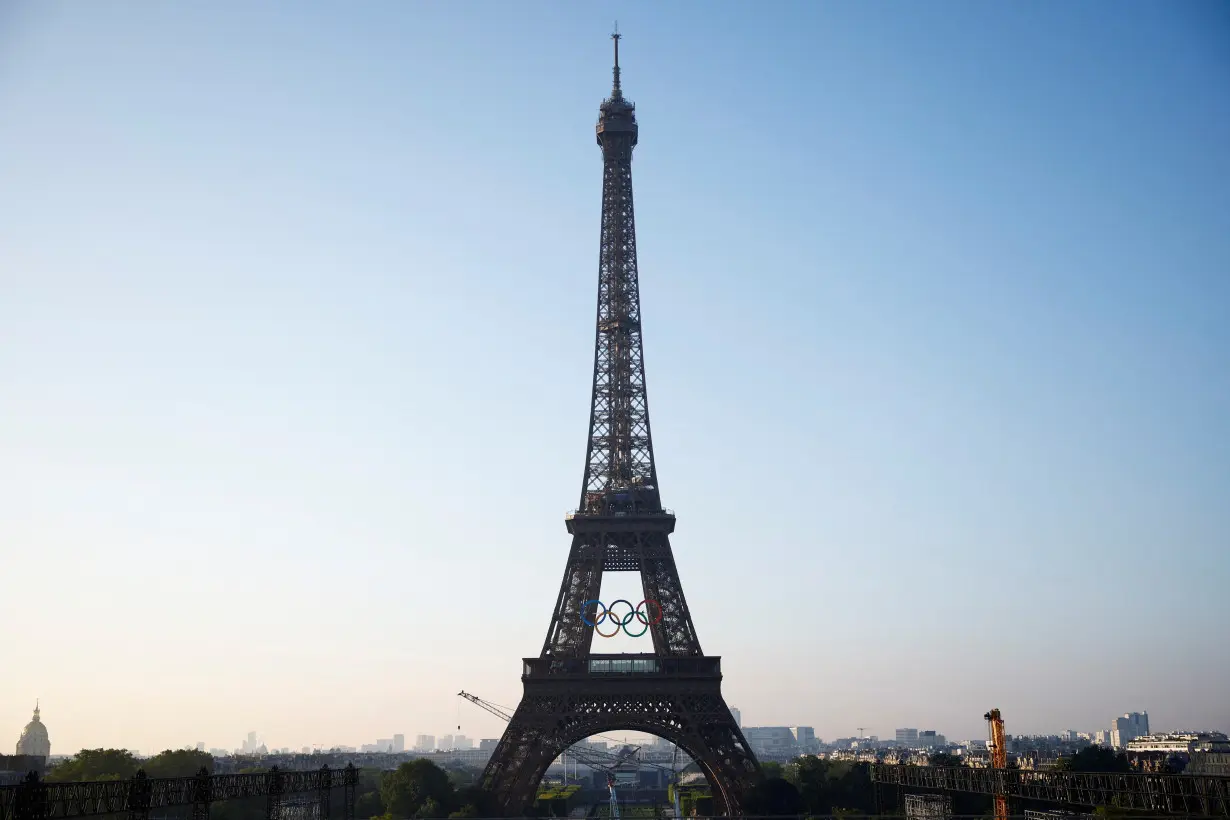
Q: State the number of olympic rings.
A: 5